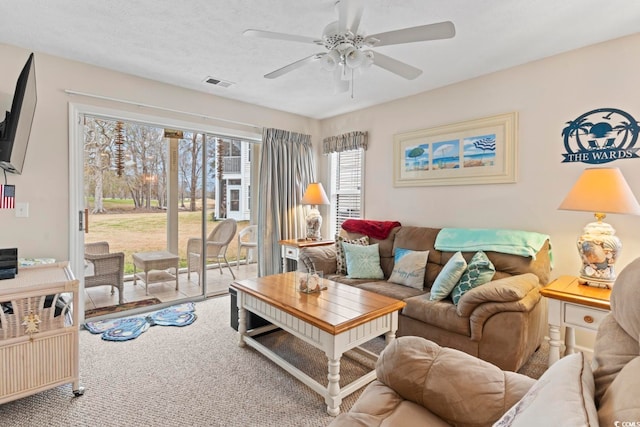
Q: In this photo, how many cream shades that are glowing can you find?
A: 2